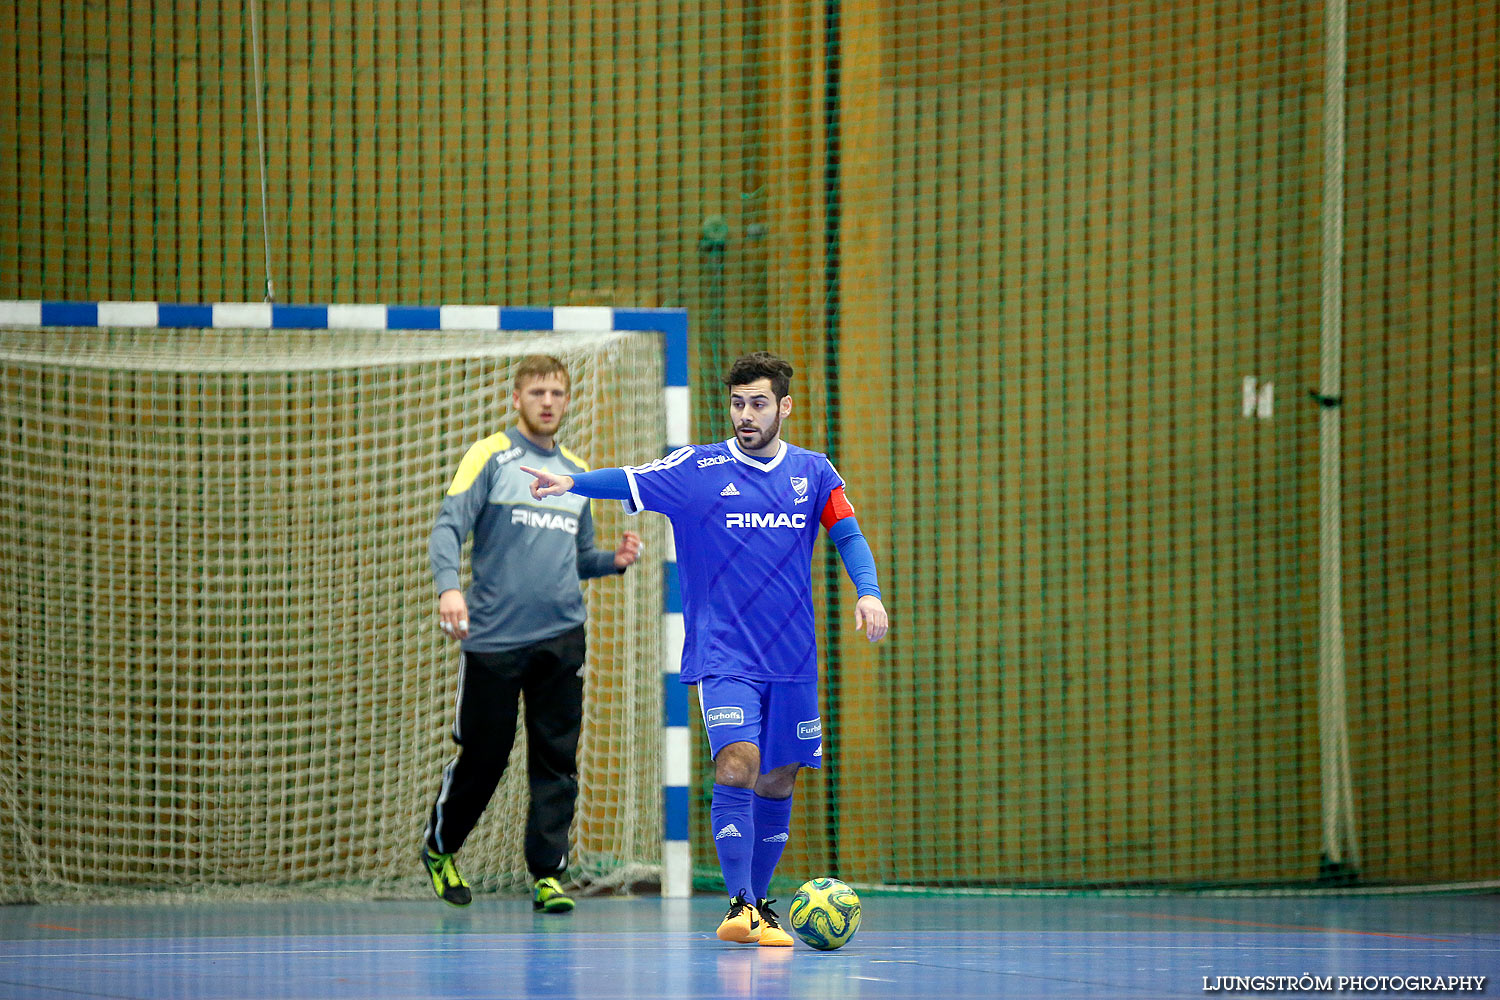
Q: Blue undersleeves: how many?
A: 2